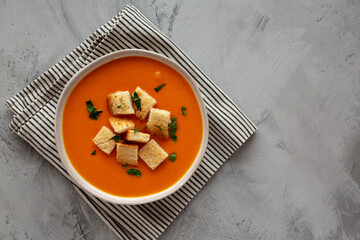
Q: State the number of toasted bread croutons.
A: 8